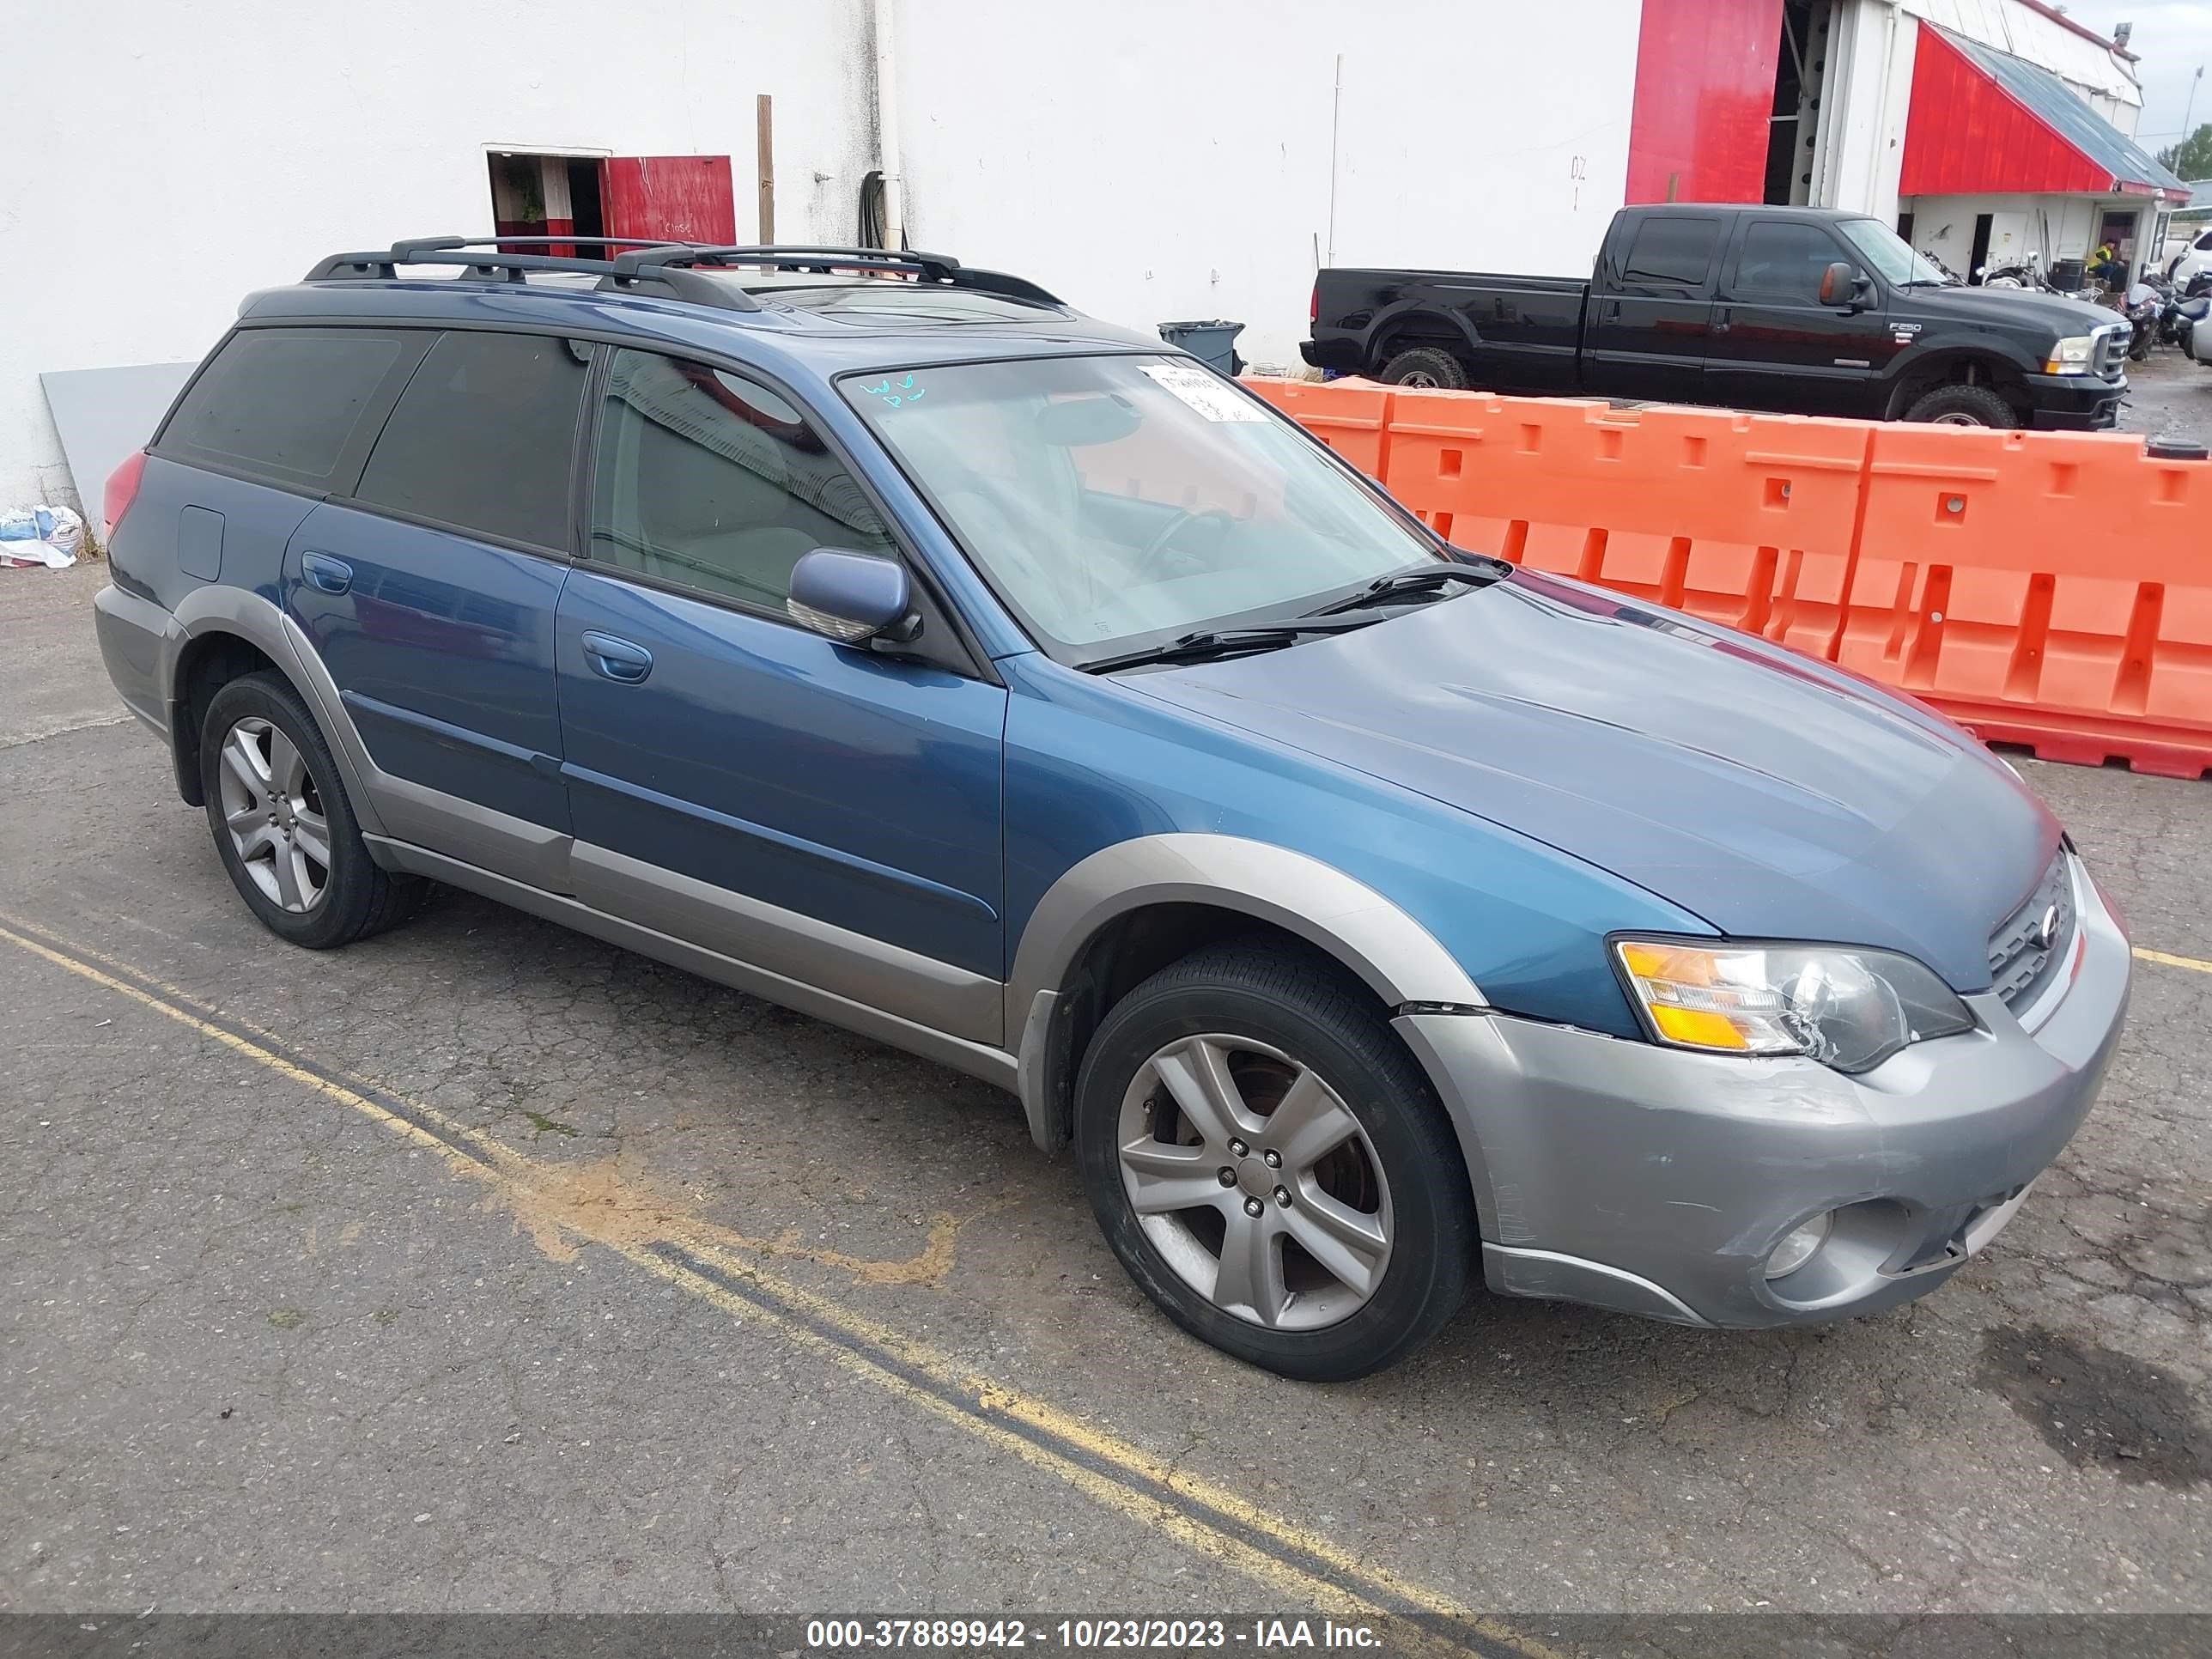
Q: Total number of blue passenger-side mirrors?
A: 1